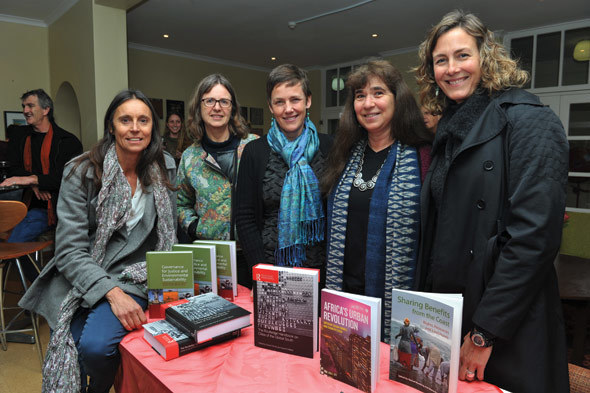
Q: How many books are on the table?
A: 8